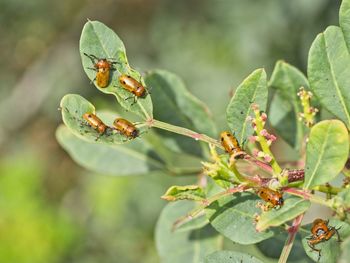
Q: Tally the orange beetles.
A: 7